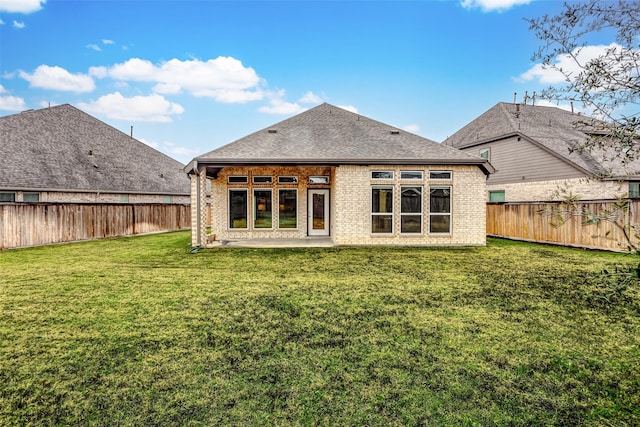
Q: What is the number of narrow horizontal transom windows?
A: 7